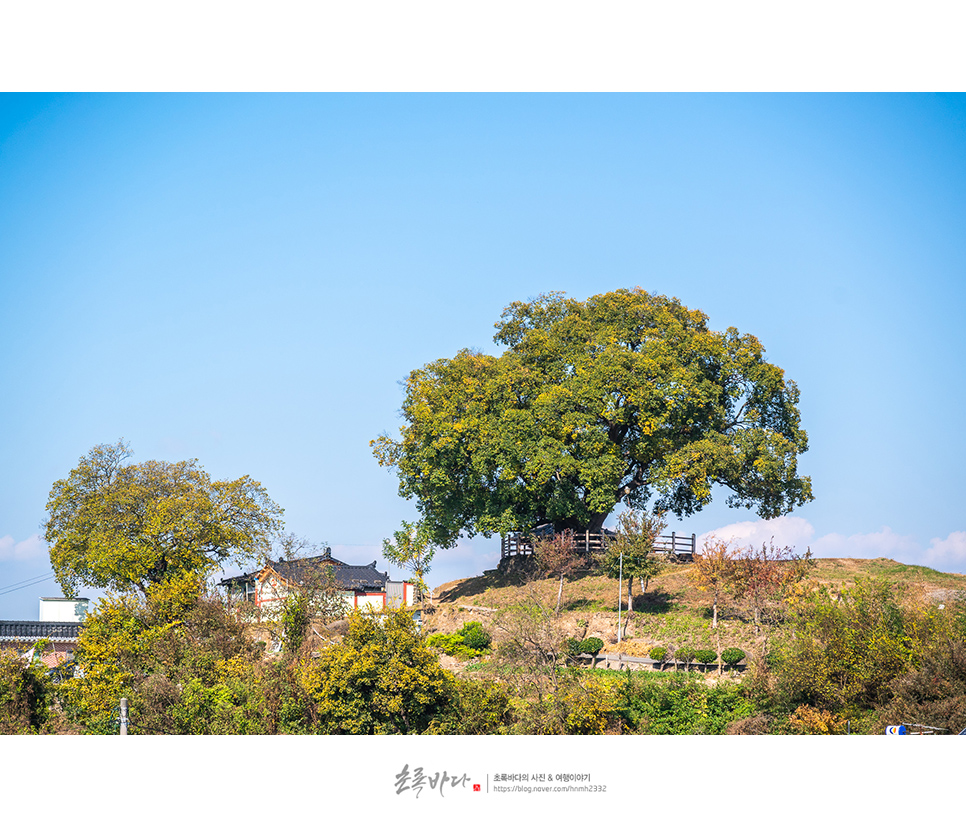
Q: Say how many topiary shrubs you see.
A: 6